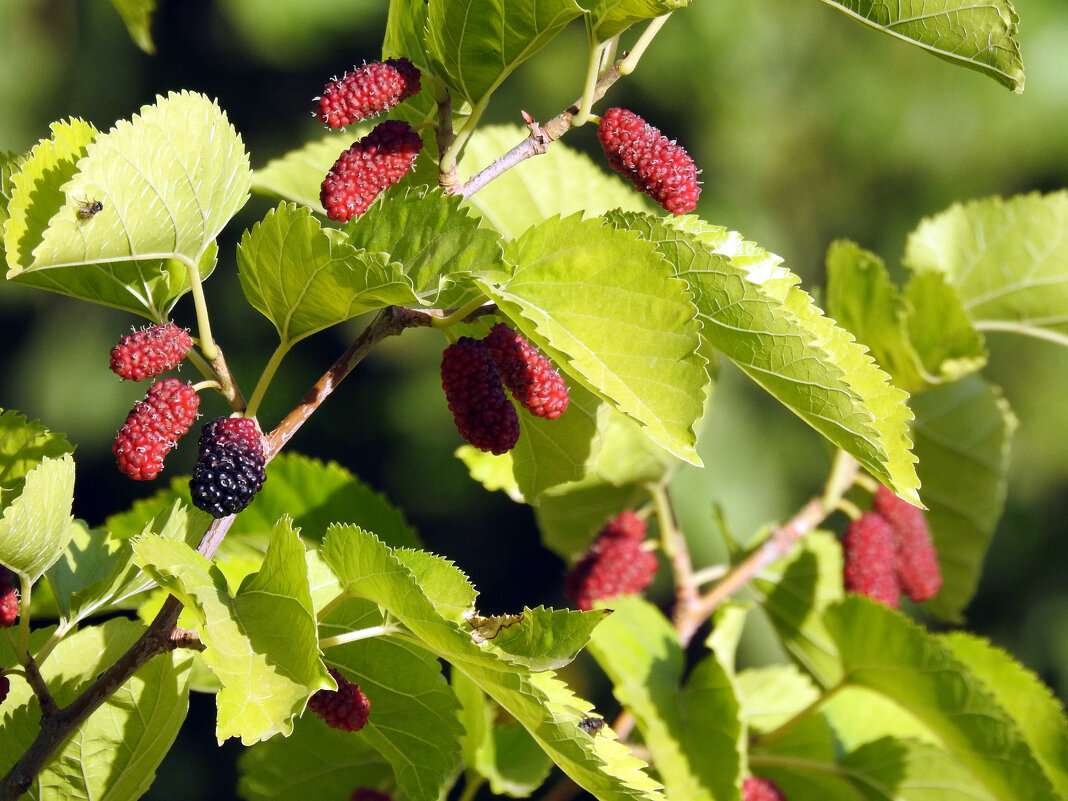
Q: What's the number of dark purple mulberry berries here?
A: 1